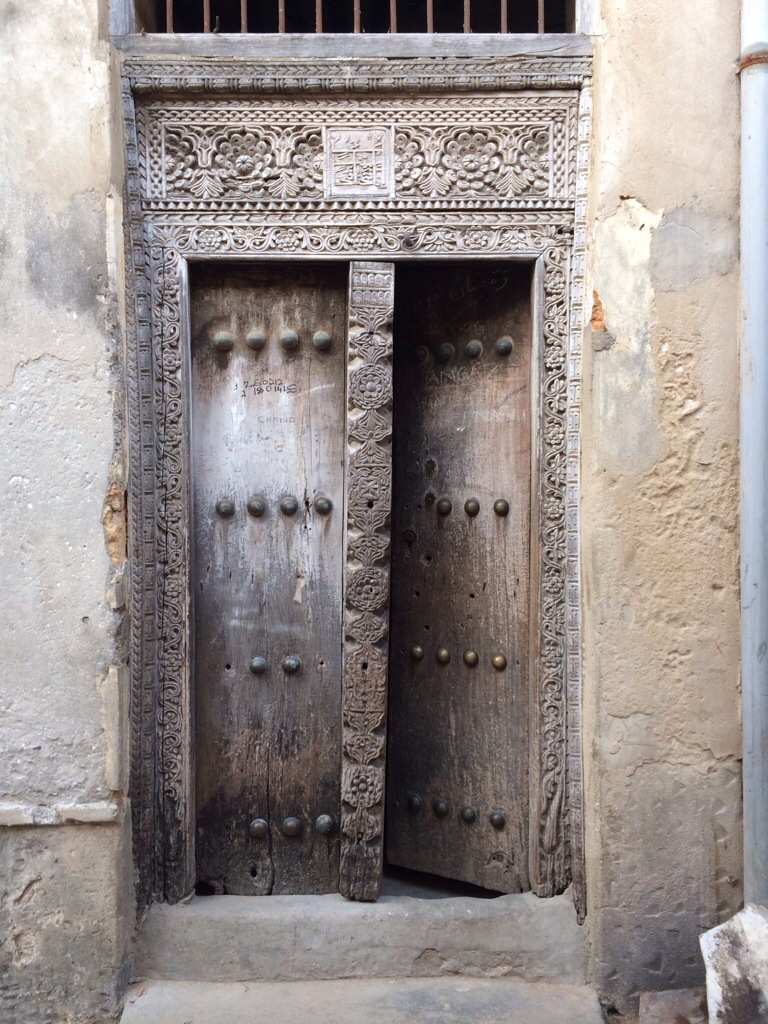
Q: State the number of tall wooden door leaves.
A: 2